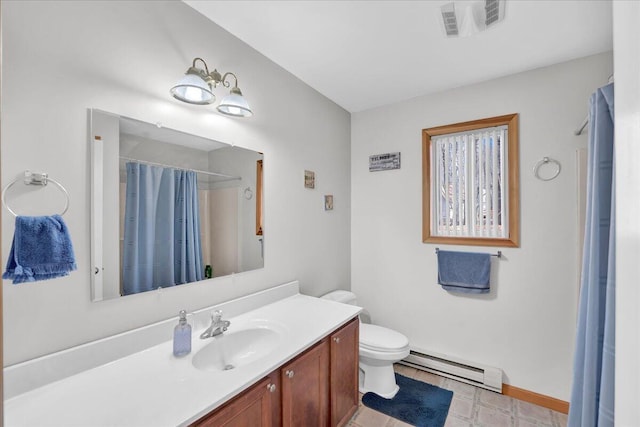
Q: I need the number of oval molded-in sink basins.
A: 1